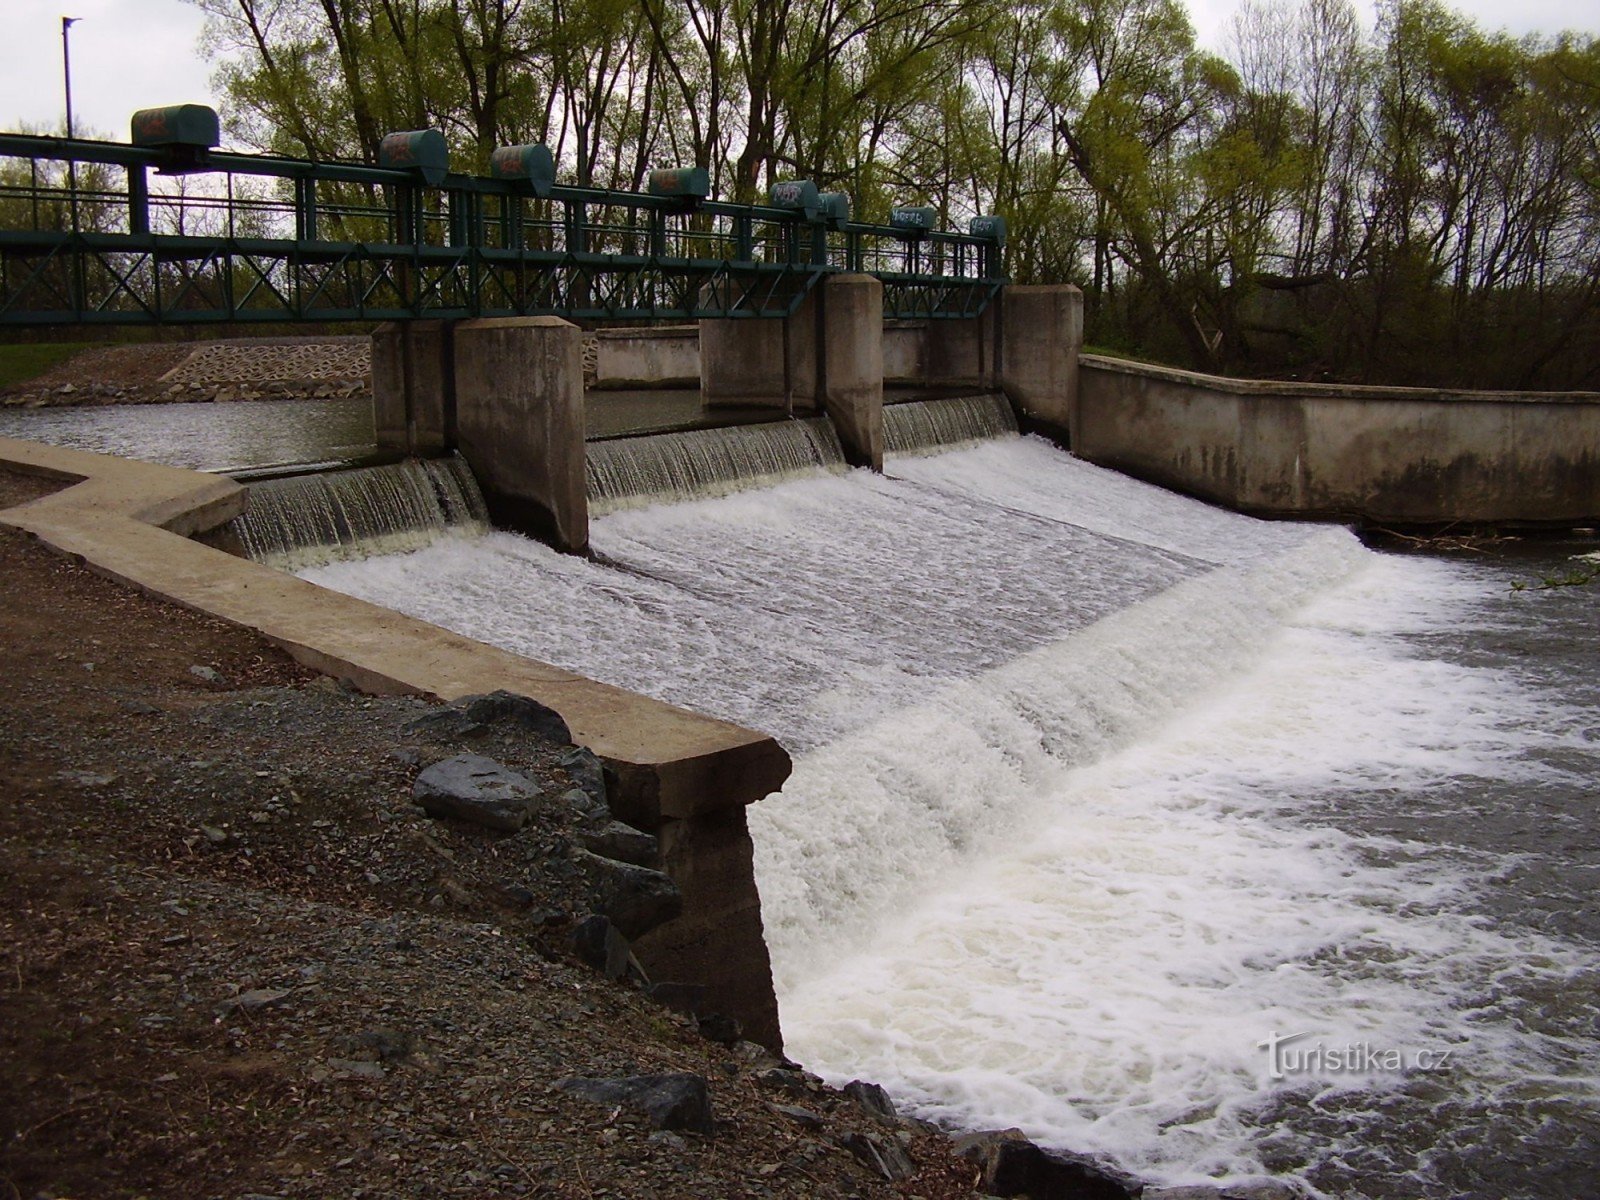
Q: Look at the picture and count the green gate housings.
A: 8